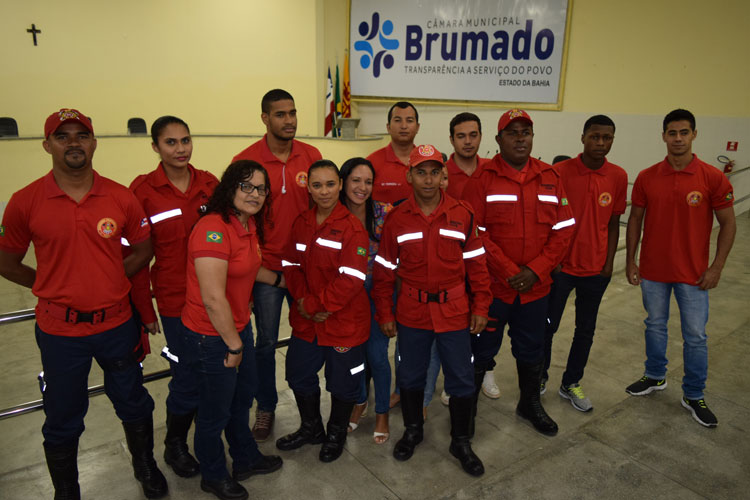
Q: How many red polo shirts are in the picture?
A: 7